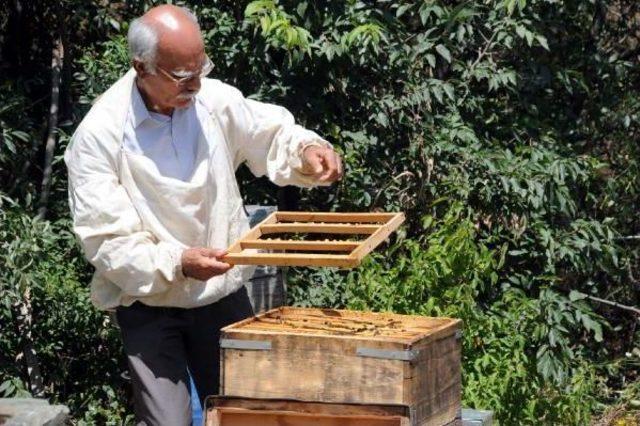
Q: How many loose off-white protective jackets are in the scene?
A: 1